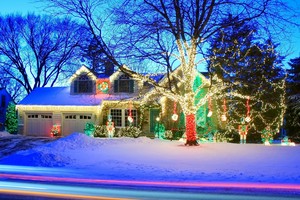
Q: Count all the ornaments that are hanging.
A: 5